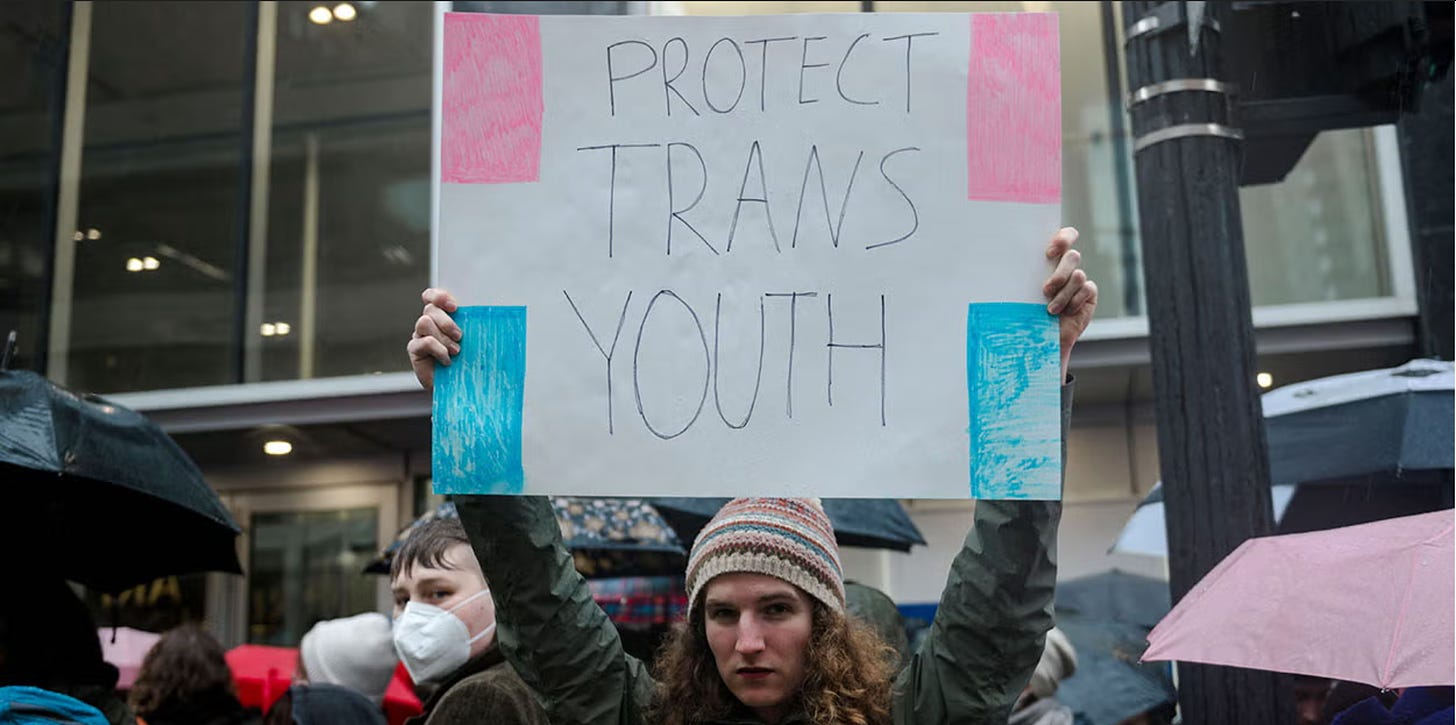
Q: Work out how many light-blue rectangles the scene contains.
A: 2